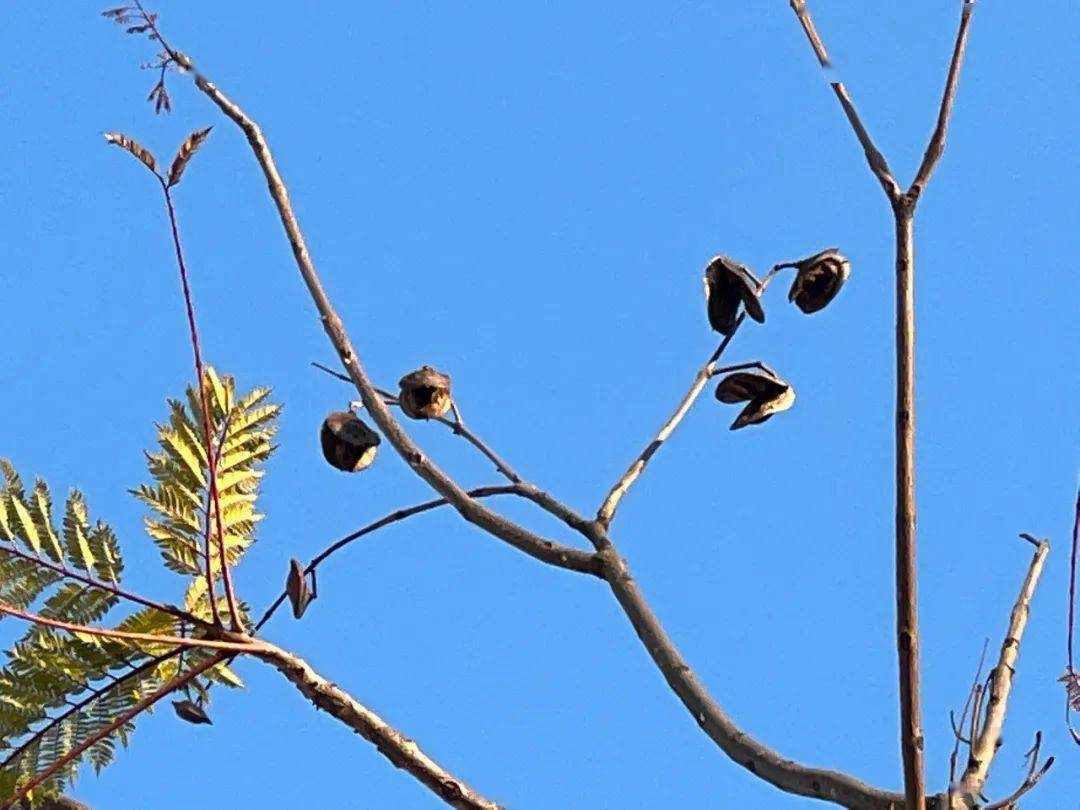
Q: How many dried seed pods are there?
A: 7